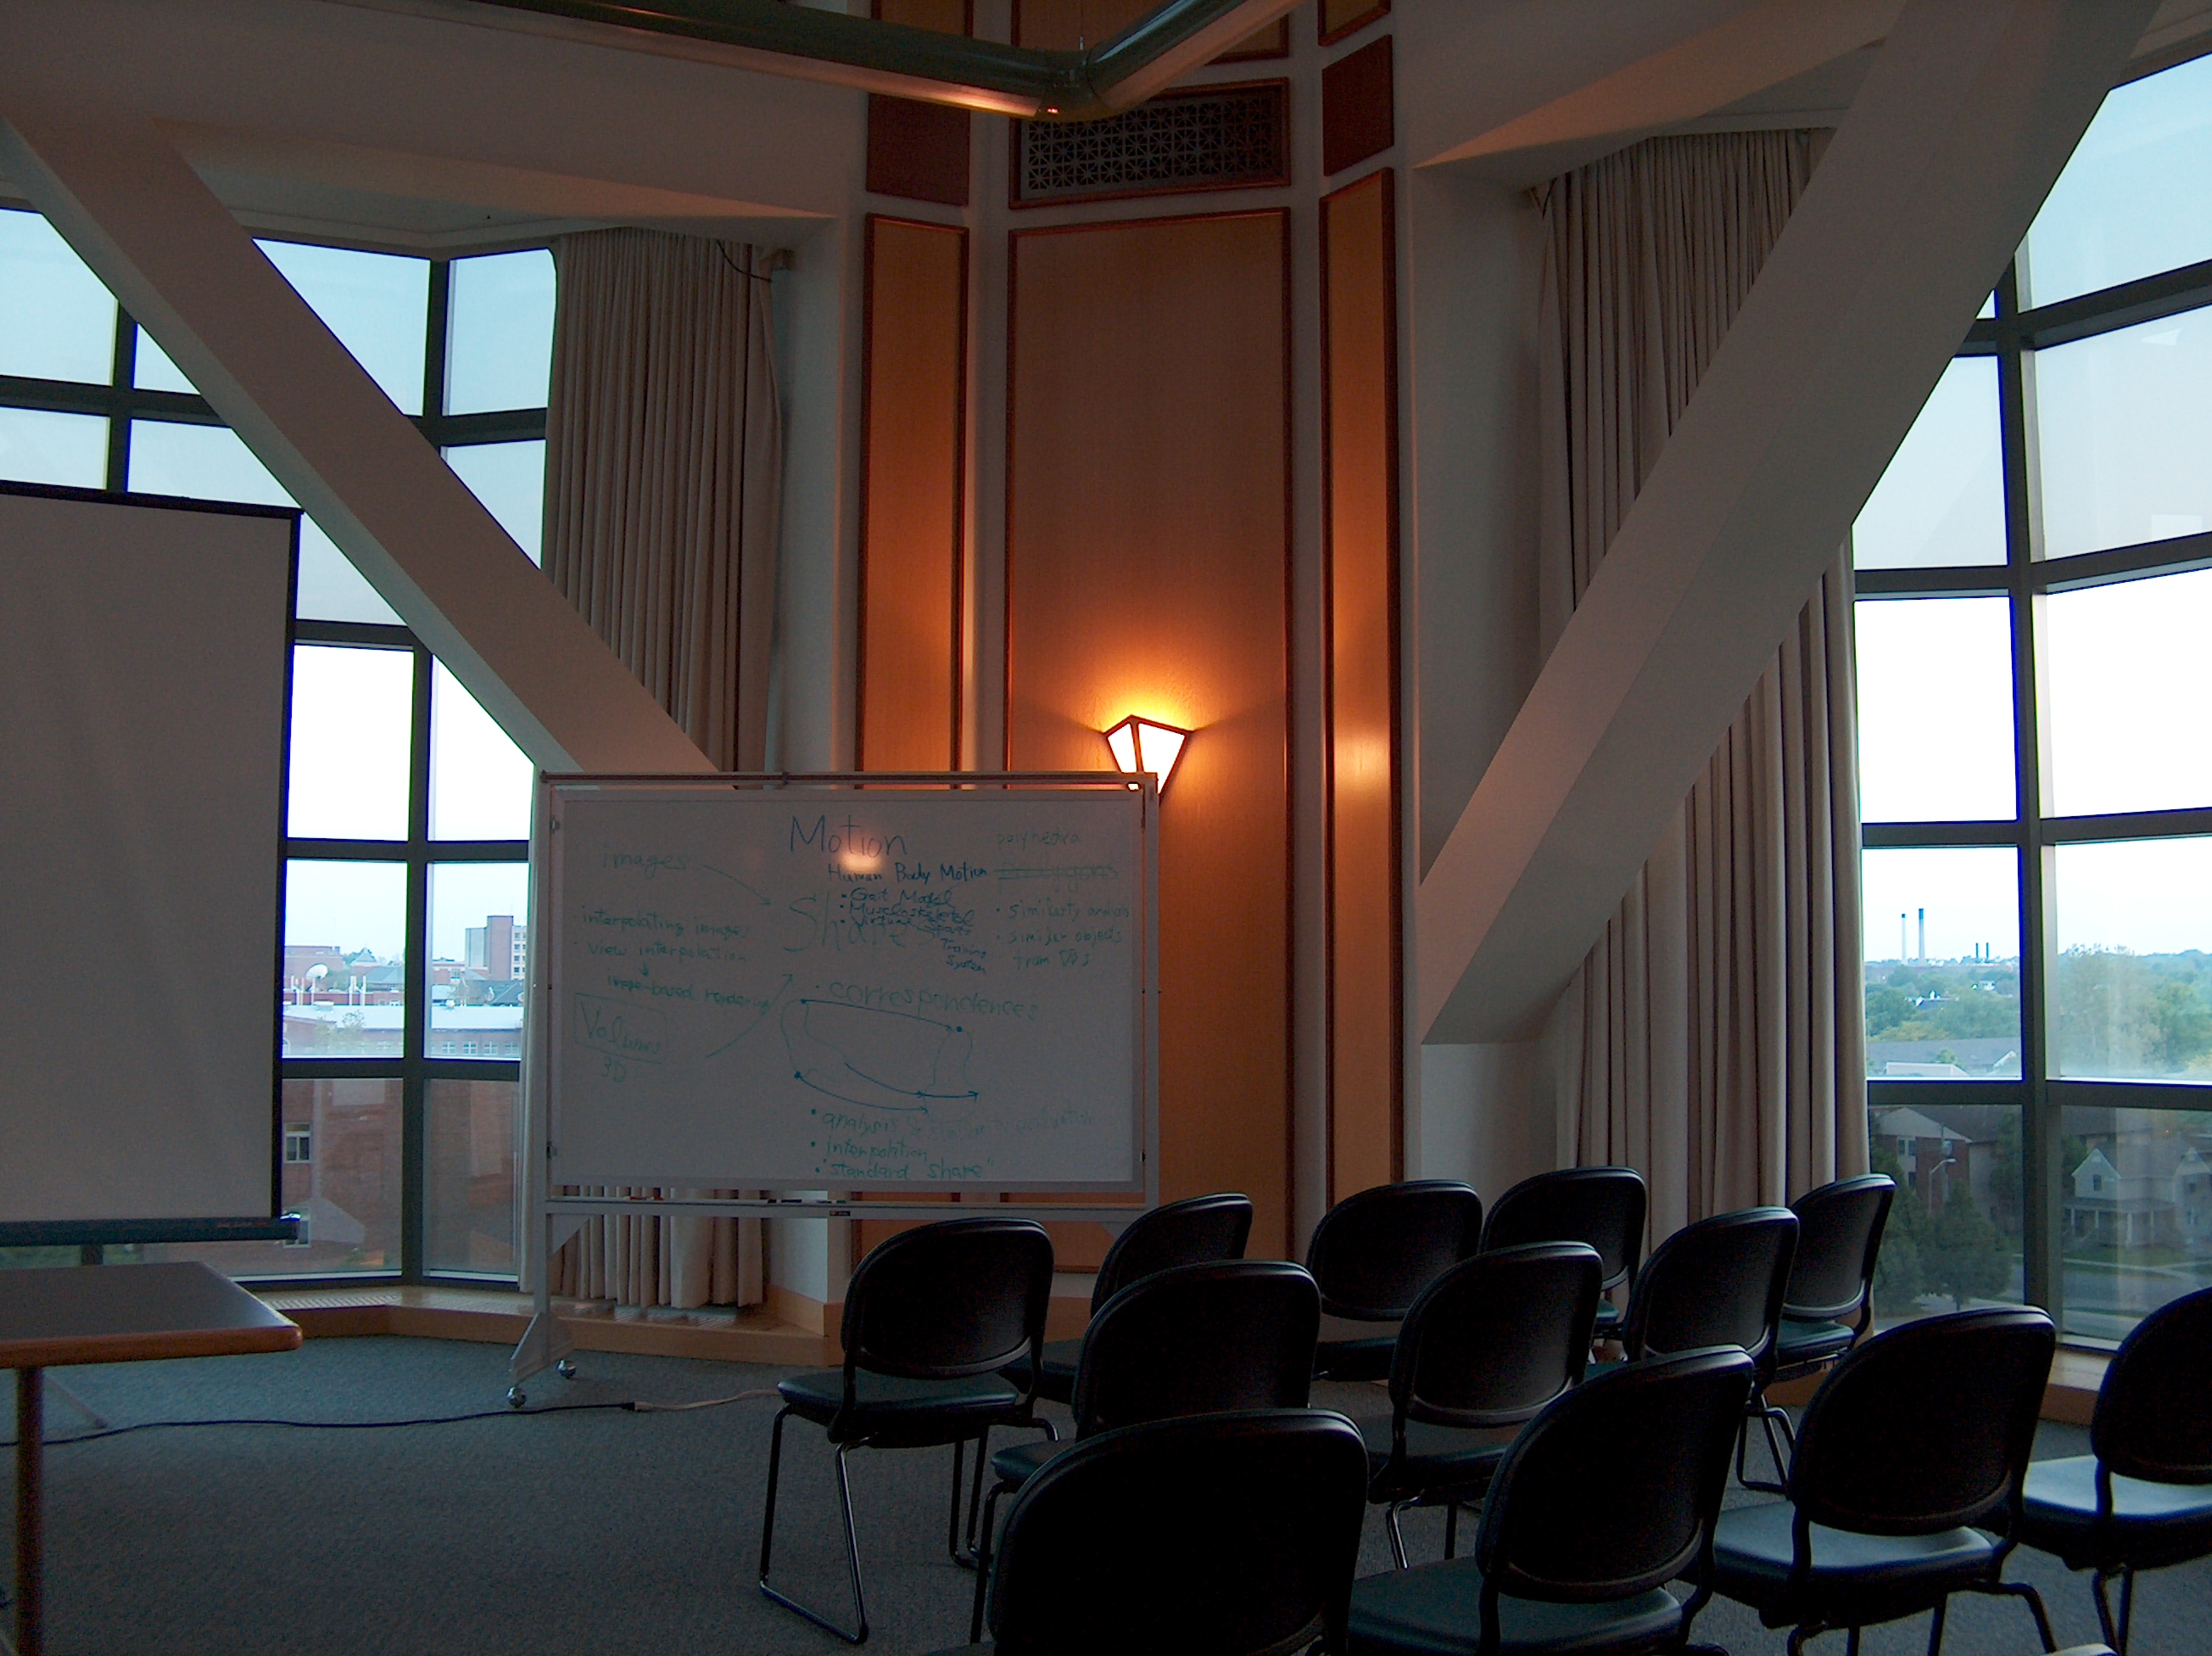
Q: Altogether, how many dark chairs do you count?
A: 12